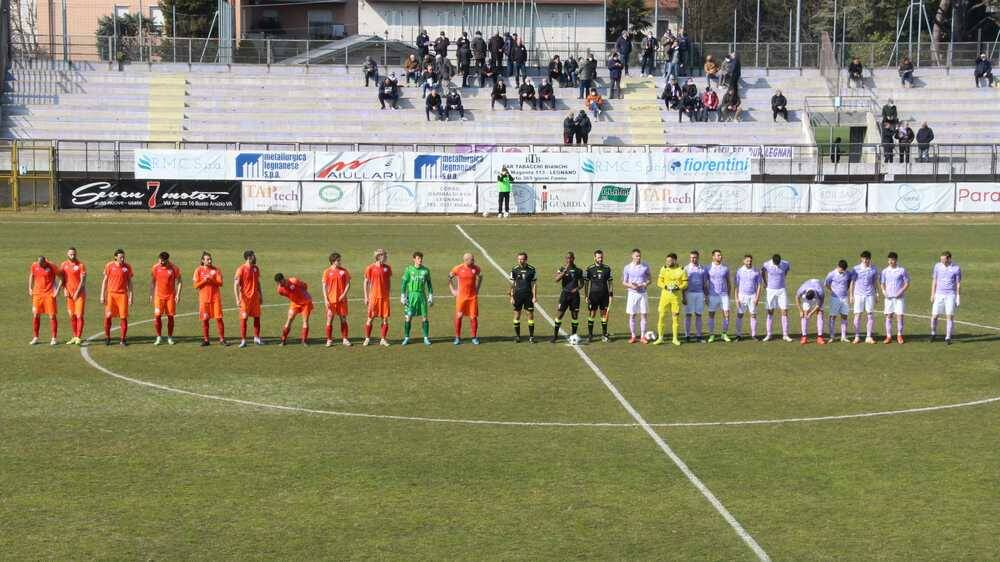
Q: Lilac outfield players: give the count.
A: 10